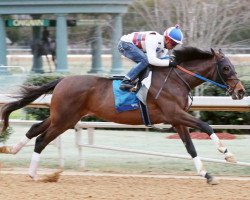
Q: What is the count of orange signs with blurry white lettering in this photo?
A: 0